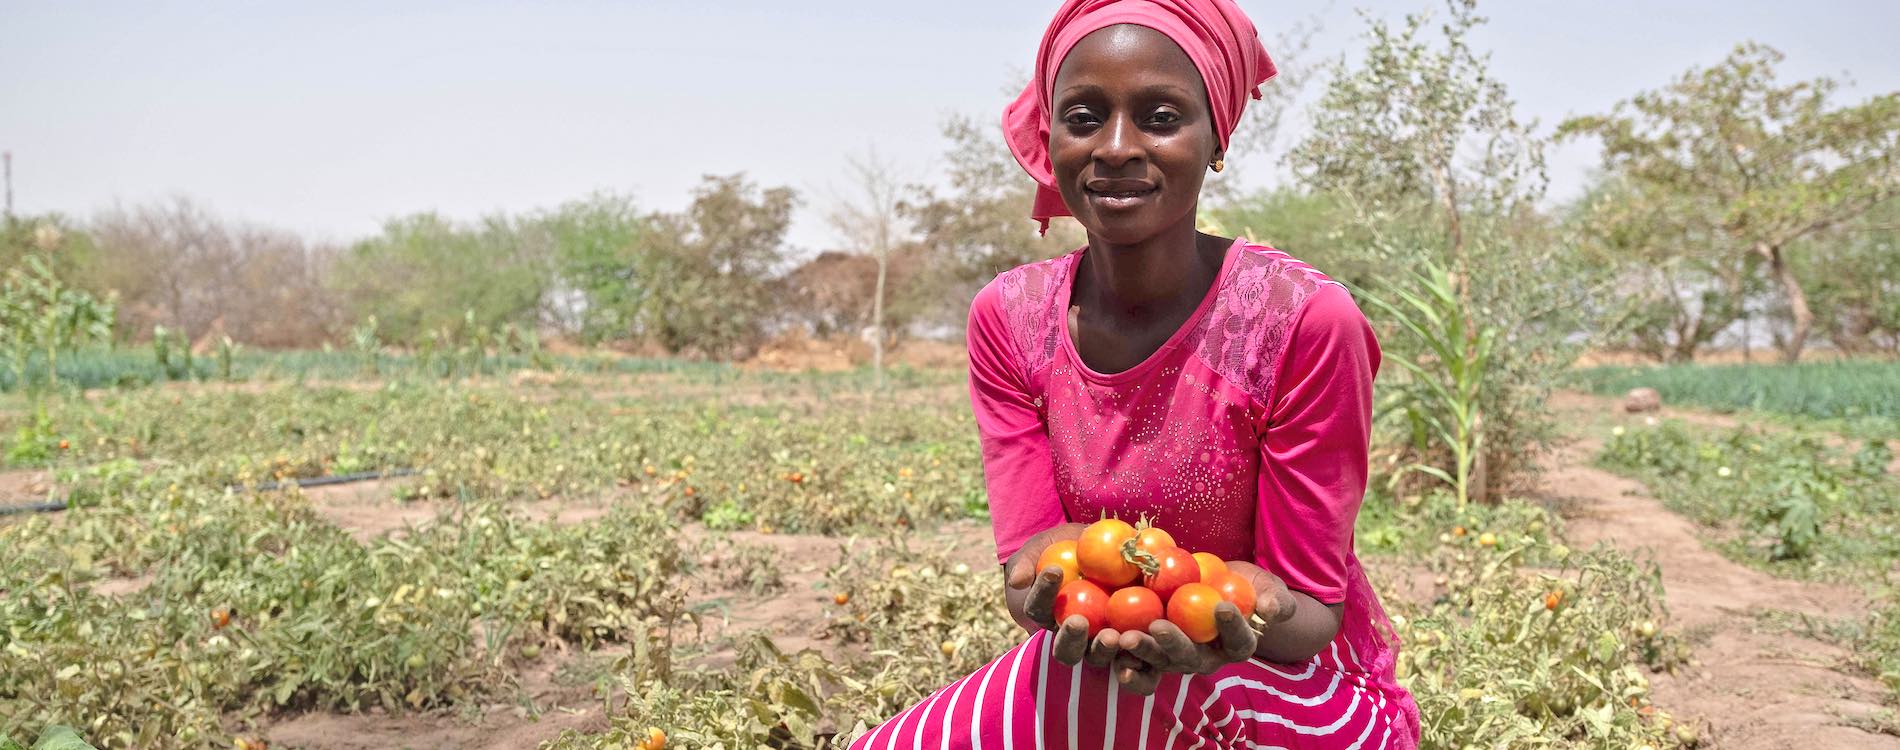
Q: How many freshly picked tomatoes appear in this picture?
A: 9